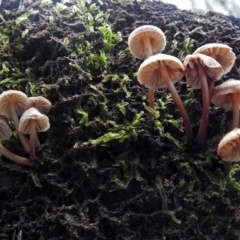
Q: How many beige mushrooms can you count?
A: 10